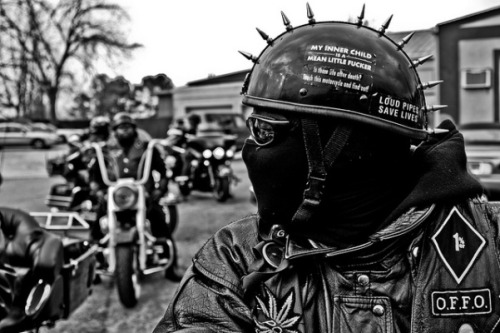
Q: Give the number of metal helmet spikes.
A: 11